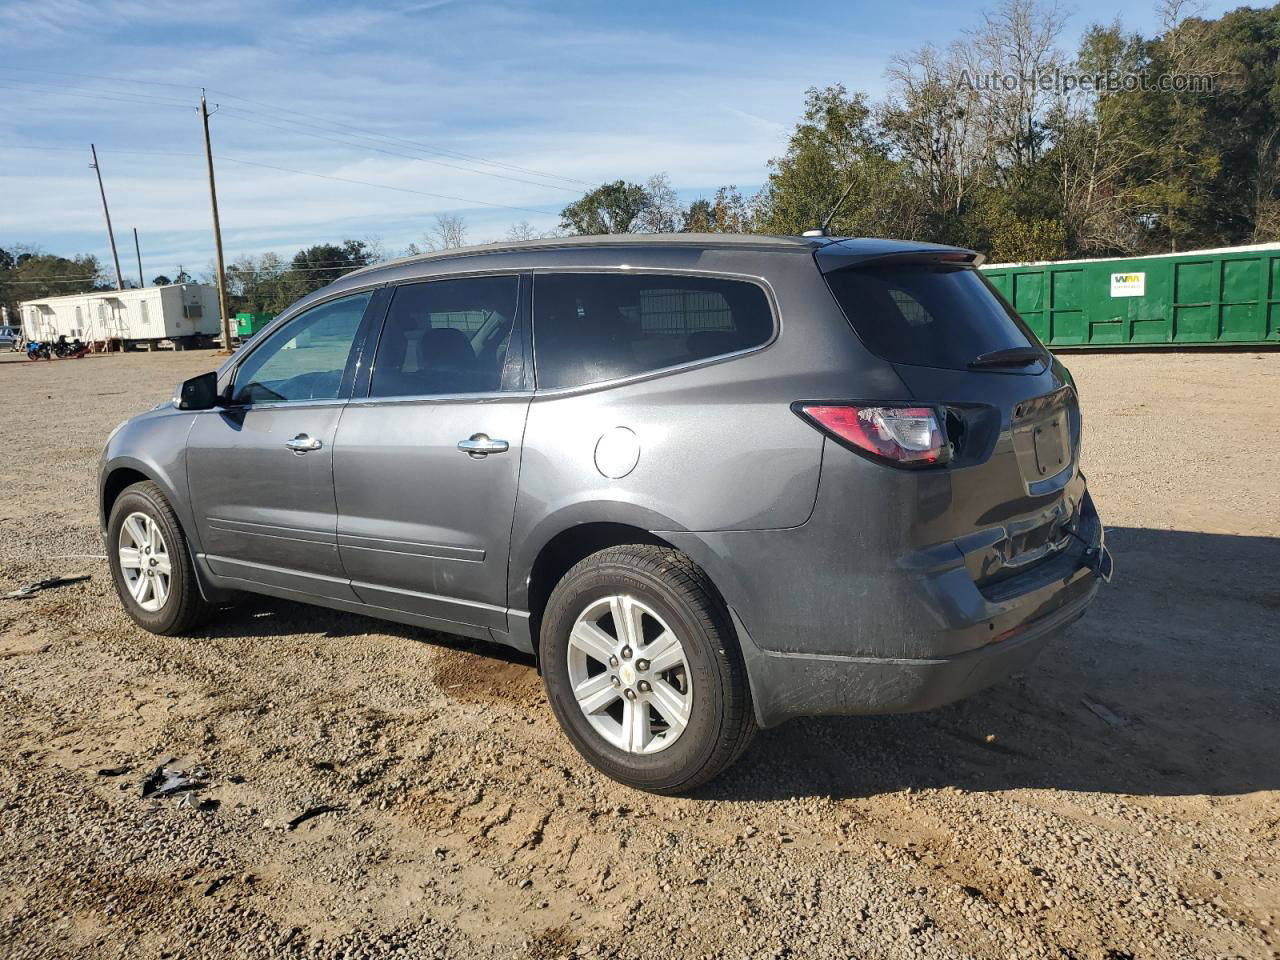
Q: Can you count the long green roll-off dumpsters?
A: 1